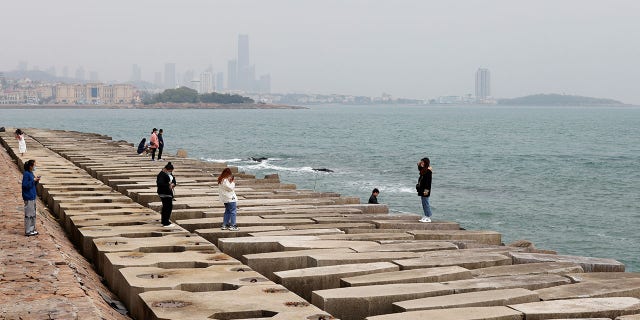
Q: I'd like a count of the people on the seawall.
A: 9